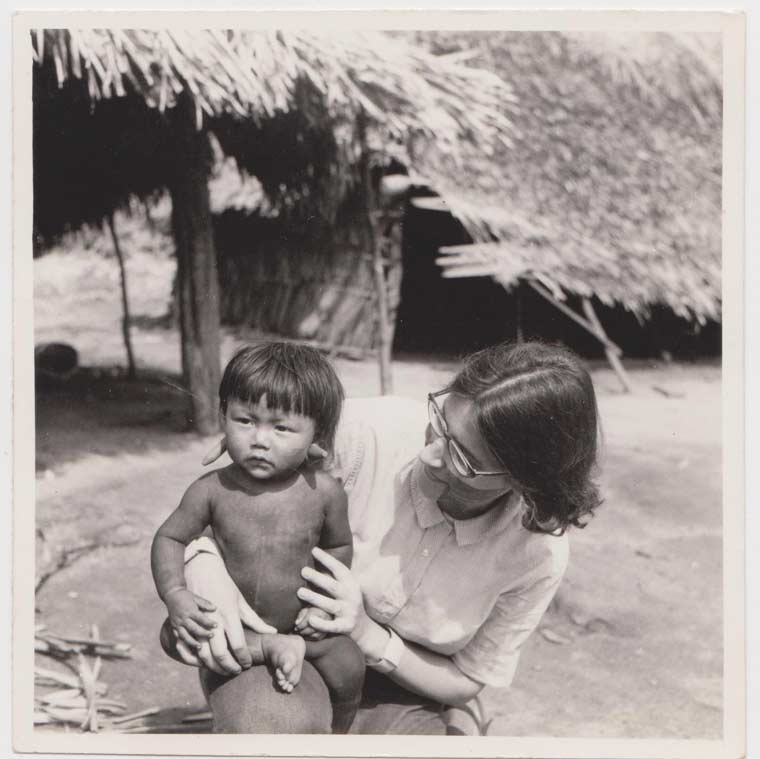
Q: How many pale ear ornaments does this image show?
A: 2